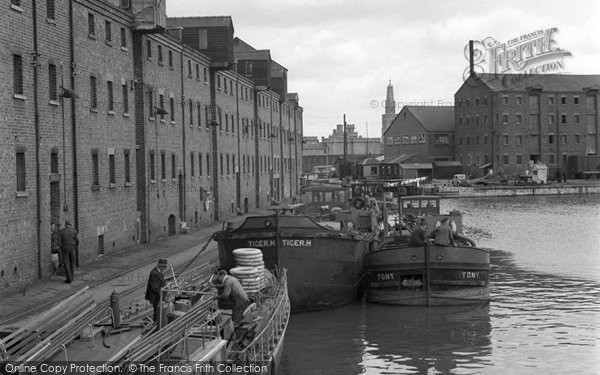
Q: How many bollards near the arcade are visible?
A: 0